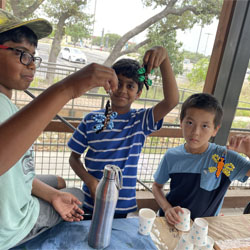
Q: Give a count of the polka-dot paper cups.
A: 5